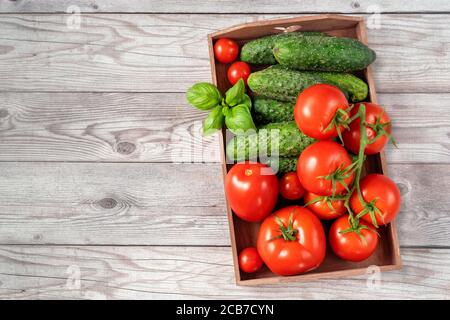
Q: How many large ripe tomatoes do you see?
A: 8